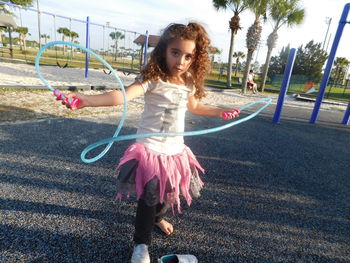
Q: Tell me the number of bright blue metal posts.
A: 5